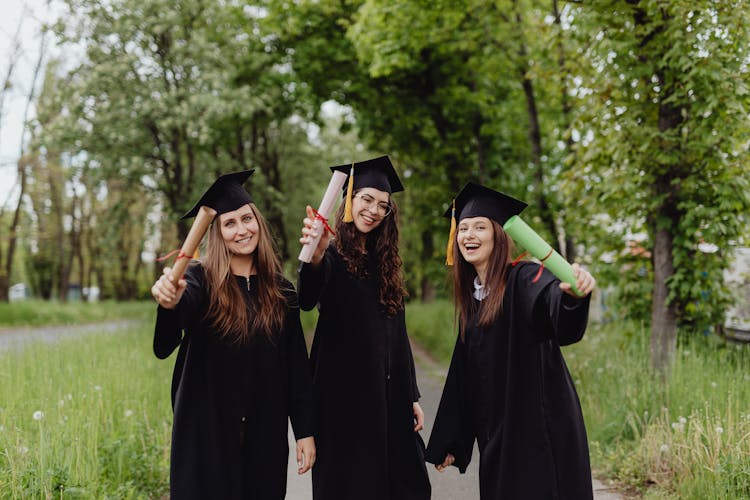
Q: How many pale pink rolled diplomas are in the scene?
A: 1